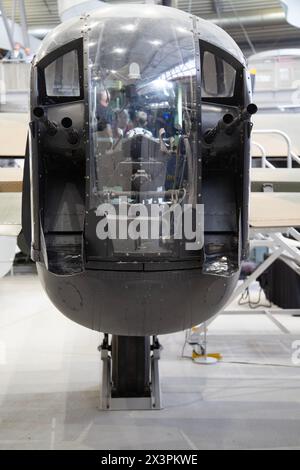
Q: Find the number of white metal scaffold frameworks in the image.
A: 1